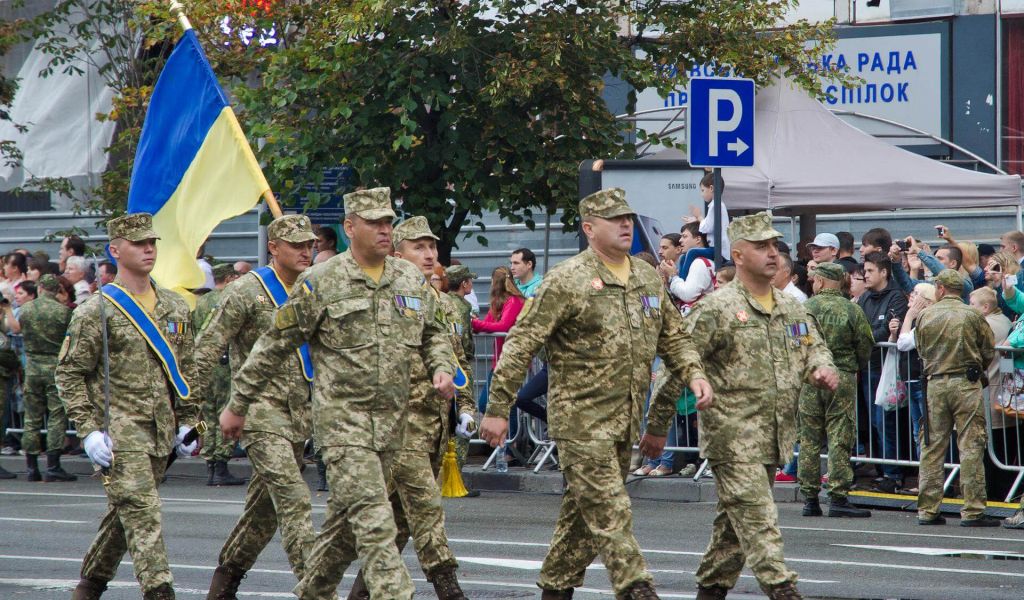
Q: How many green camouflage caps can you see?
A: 11